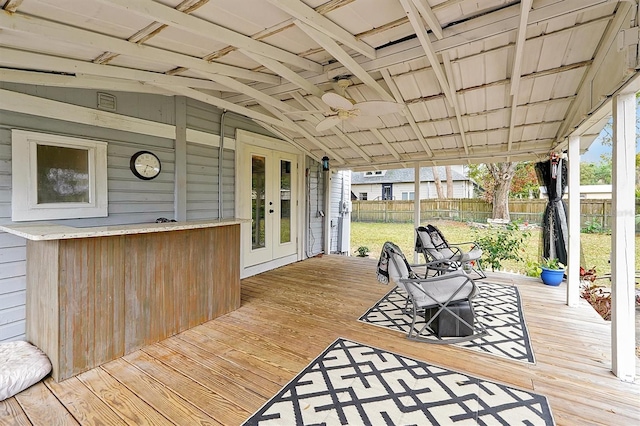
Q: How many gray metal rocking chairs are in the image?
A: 2